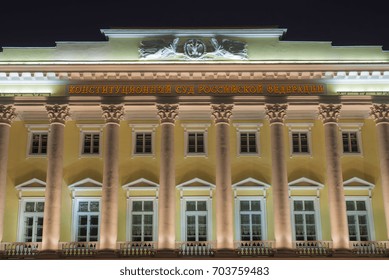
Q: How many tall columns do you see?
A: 8